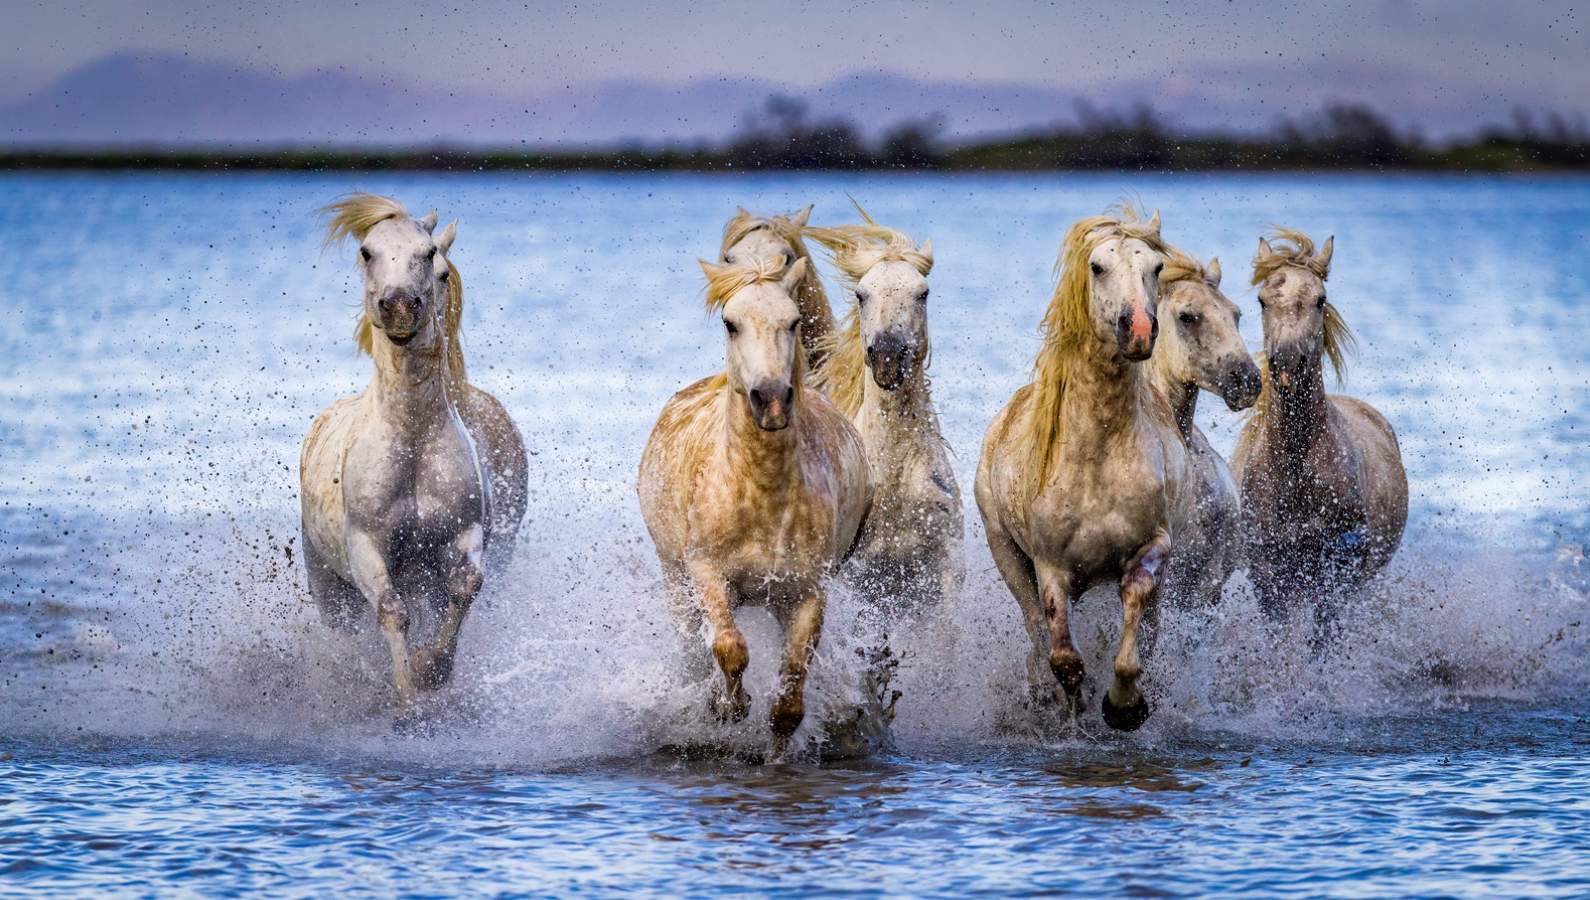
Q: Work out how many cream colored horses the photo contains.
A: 8